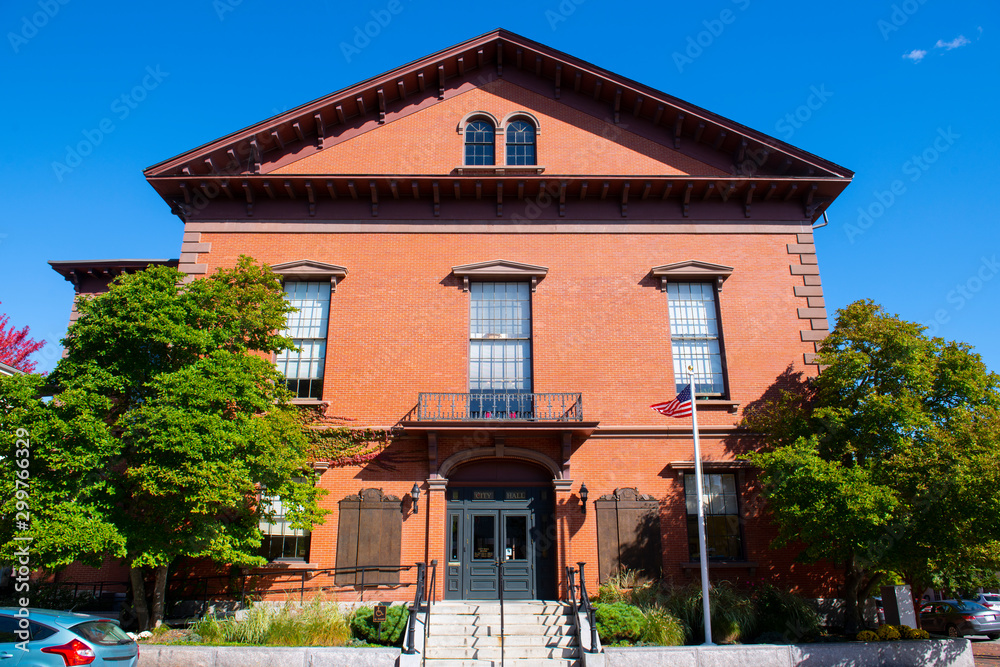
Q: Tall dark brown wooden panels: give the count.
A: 2